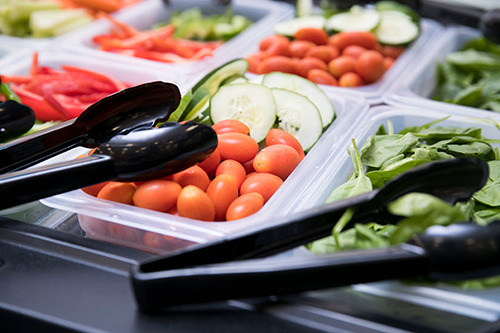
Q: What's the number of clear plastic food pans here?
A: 7